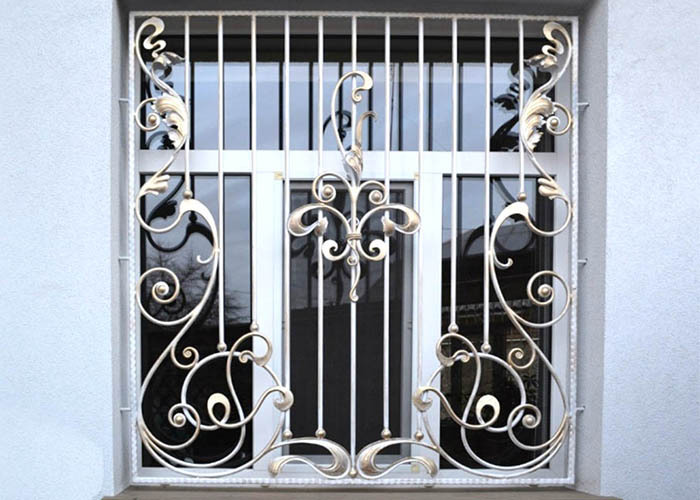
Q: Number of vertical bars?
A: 11